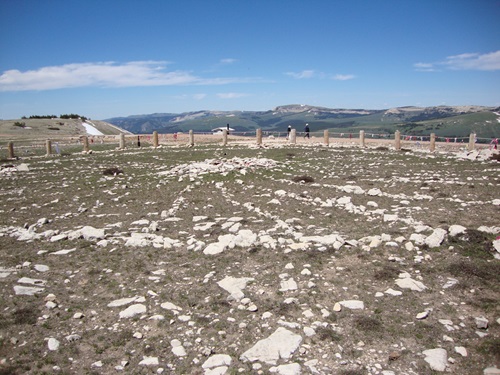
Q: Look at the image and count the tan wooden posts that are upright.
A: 14